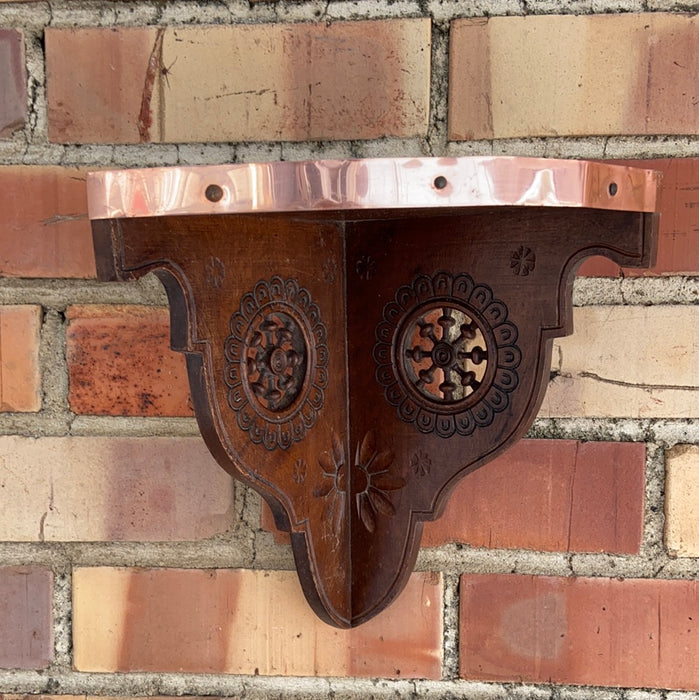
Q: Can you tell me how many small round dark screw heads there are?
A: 3